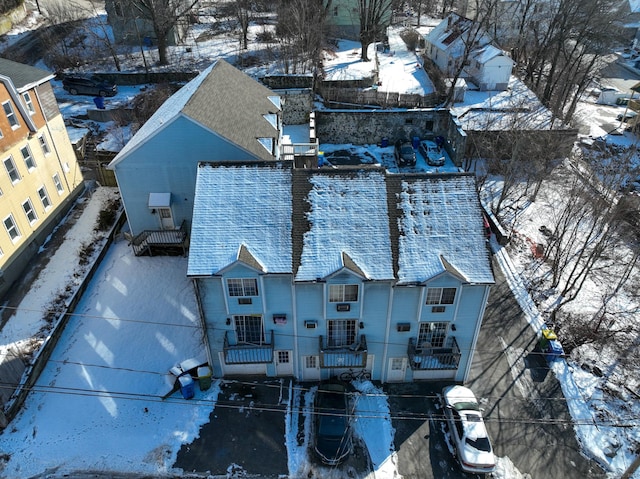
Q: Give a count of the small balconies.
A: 3